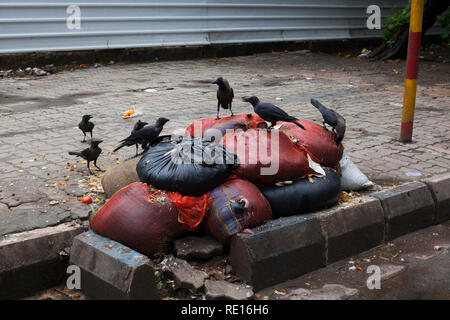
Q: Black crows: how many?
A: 7